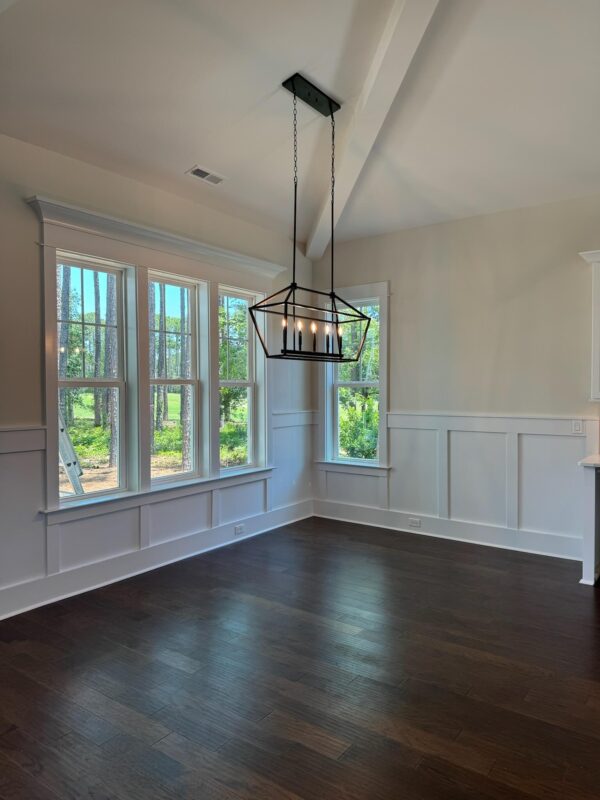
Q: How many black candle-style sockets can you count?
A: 5